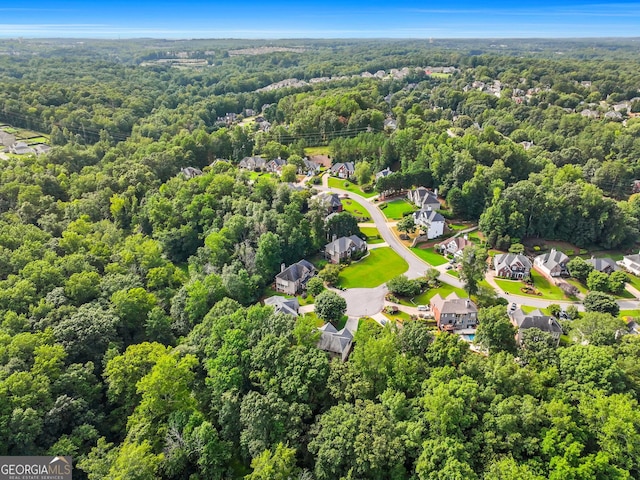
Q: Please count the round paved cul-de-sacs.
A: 1